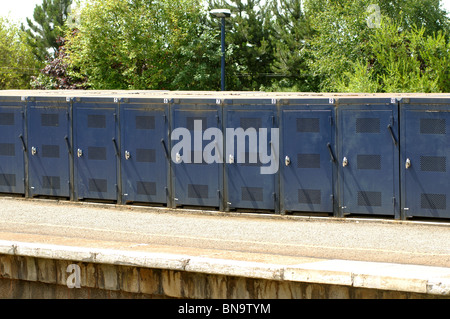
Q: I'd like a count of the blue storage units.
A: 9